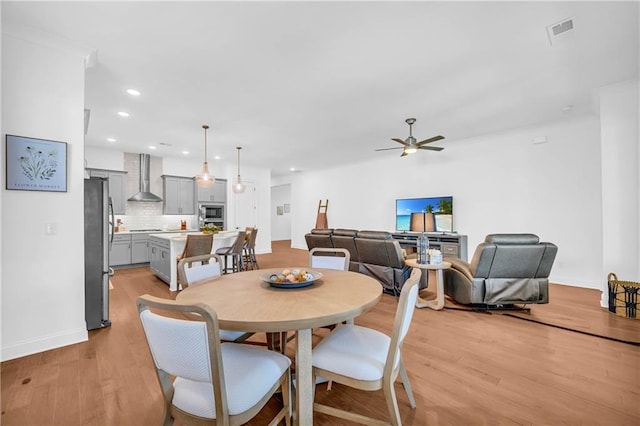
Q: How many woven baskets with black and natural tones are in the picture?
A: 1